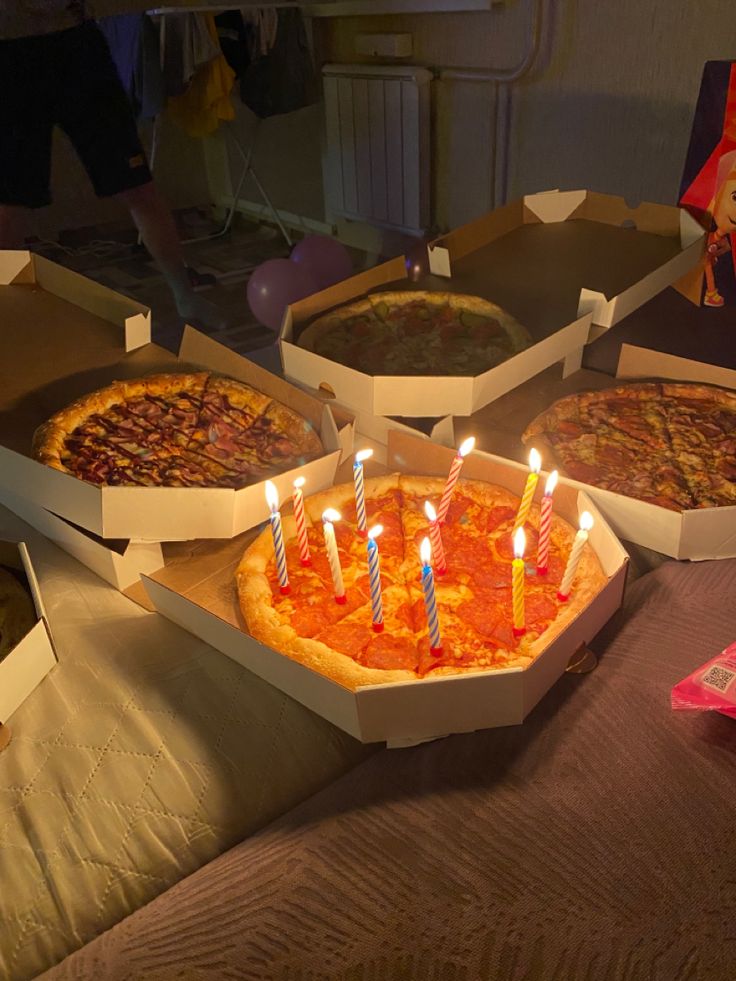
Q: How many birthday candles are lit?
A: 12